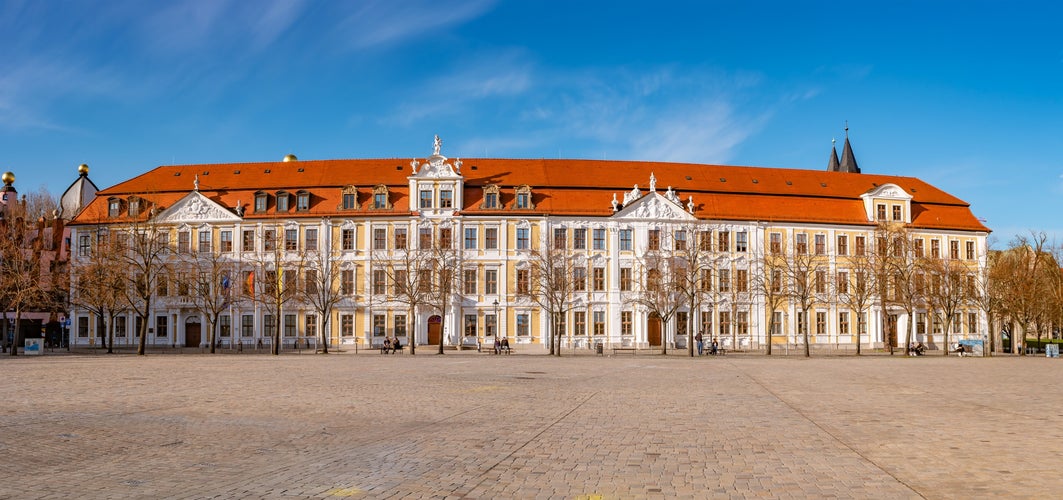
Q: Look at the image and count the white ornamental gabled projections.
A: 4